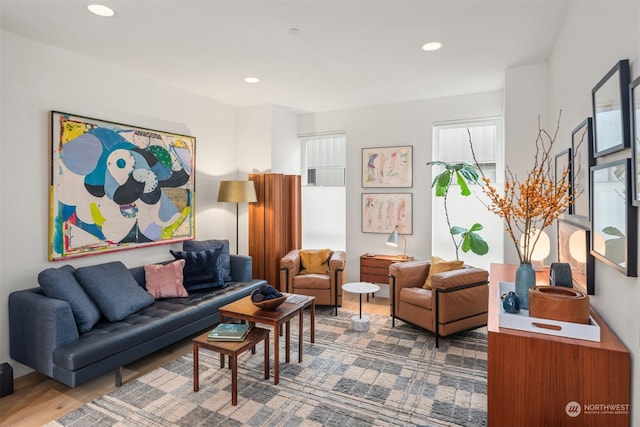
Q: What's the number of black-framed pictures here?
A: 6